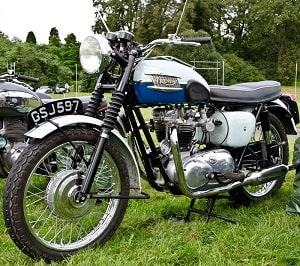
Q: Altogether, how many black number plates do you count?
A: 1